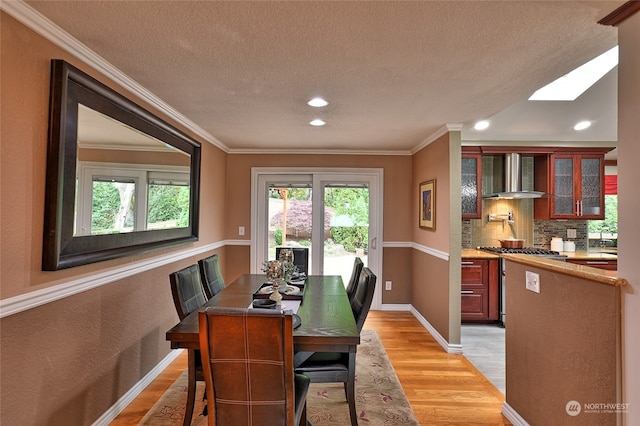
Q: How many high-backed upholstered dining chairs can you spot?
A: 6